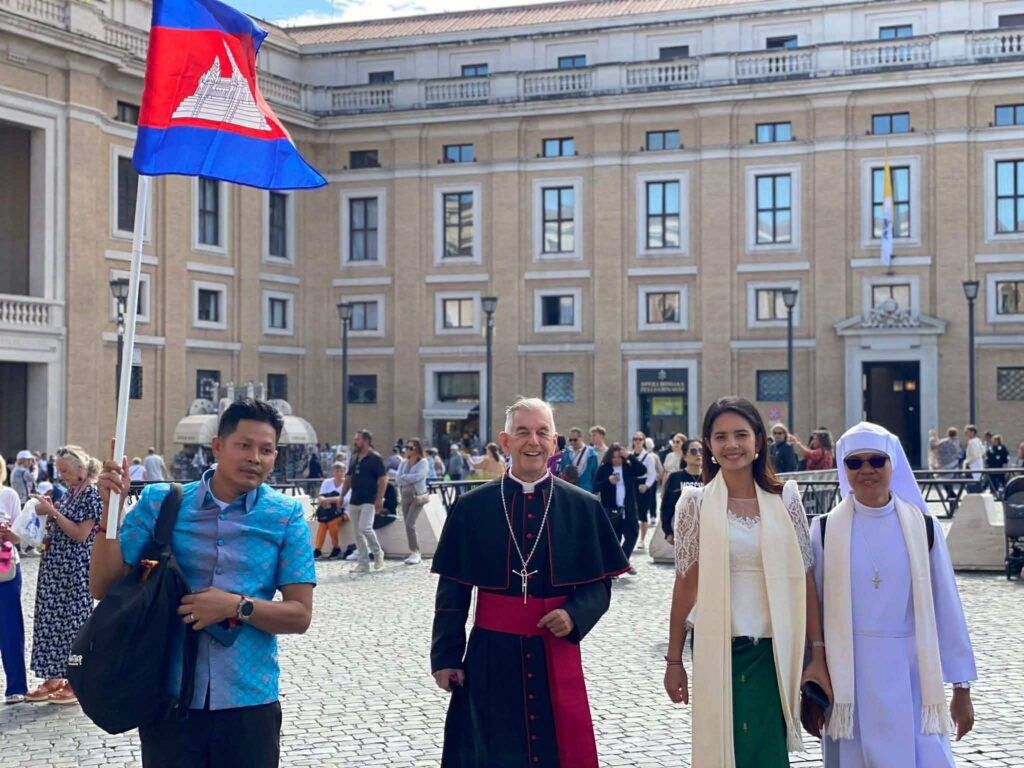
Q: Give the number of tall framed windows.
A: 10